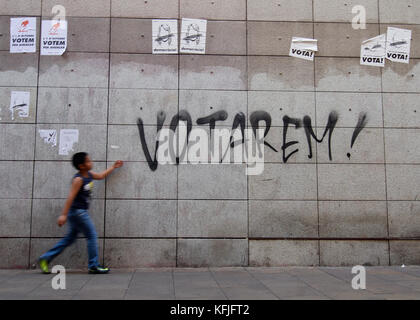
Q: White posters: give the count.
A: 10